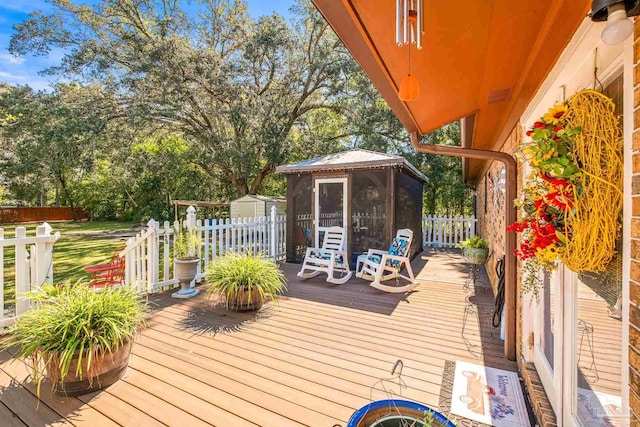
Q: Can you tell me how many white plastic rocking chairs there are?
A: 2